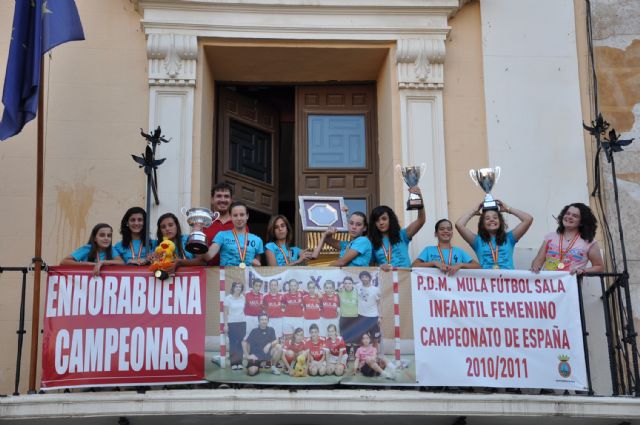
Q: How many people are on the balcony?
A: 11